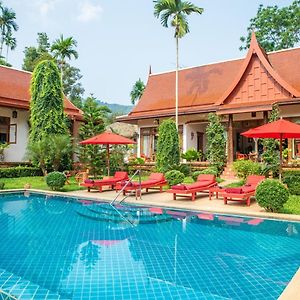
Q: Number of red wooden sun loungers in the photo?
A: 4